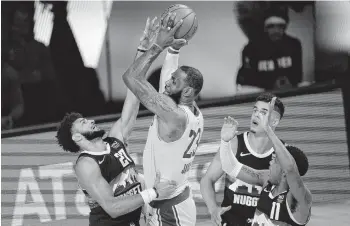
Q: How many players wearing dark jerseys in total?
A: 3